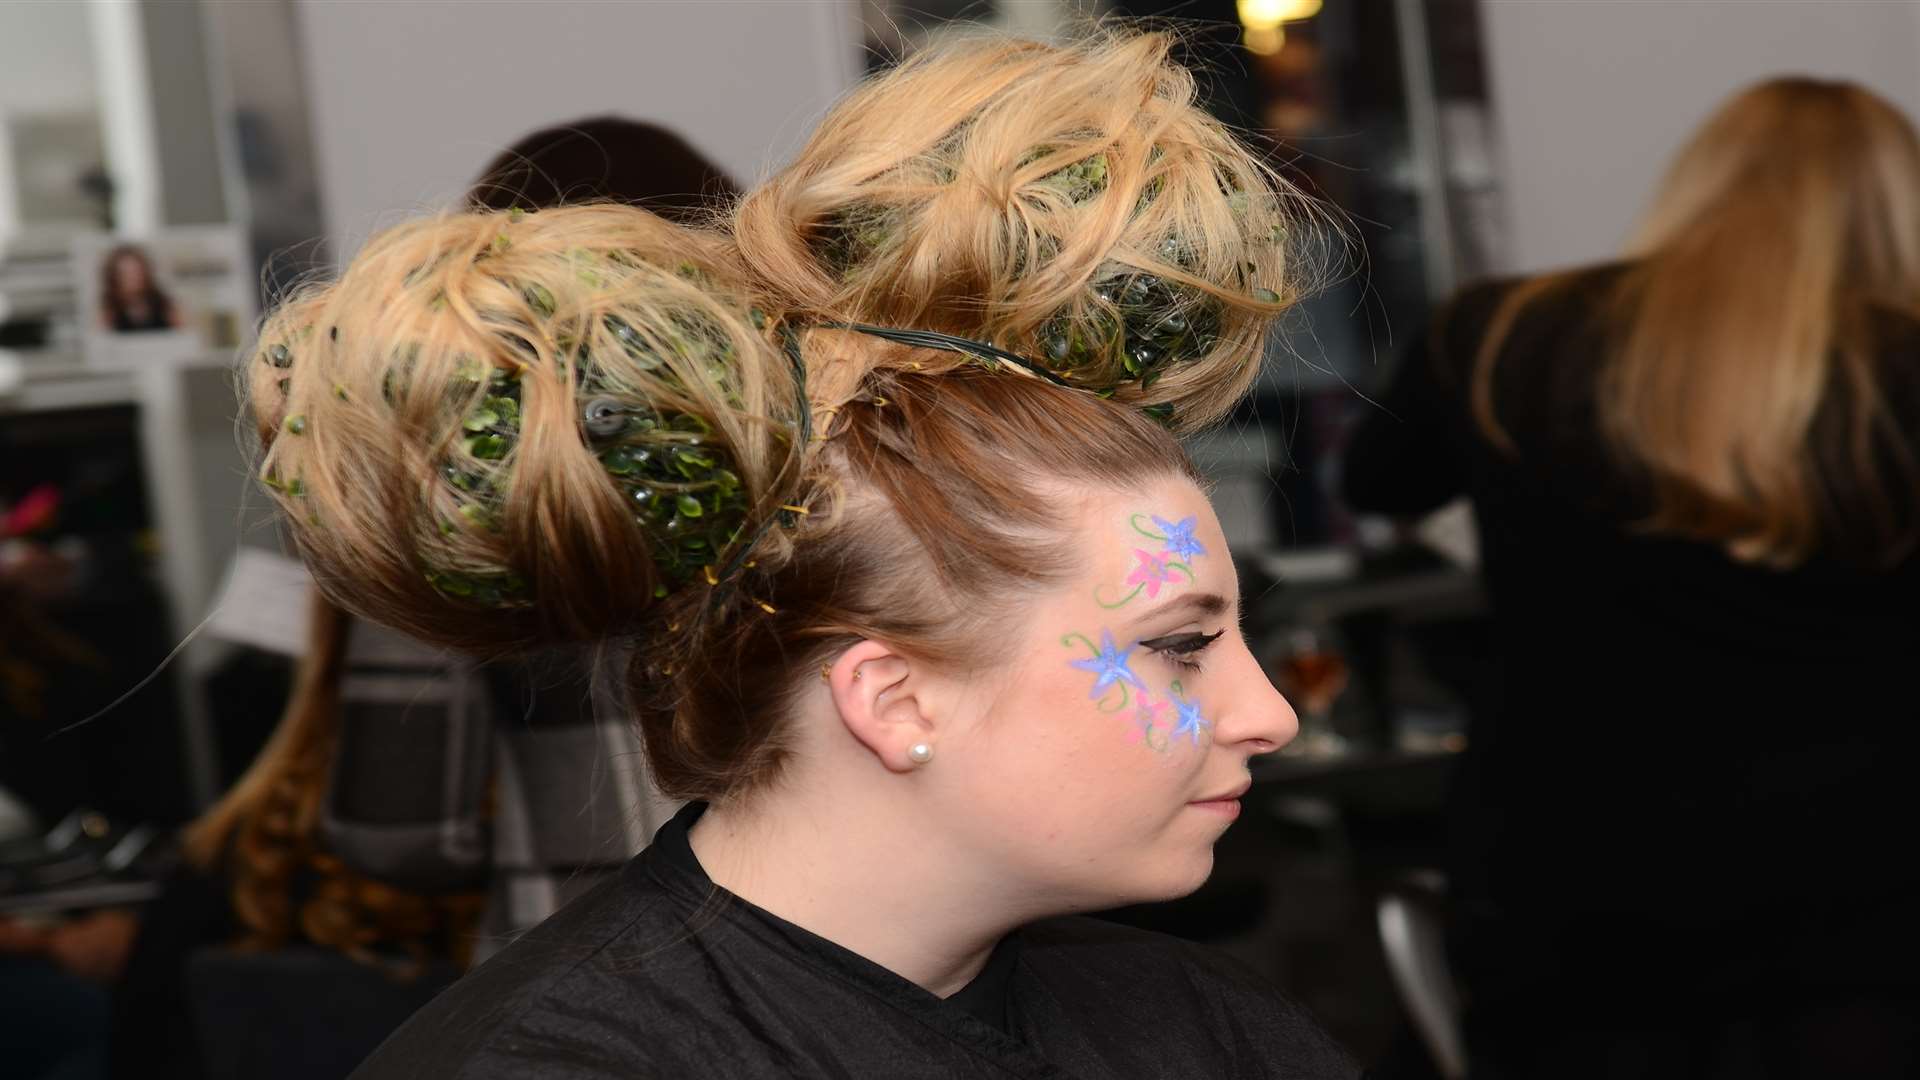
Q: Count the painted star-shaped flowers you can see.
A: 5